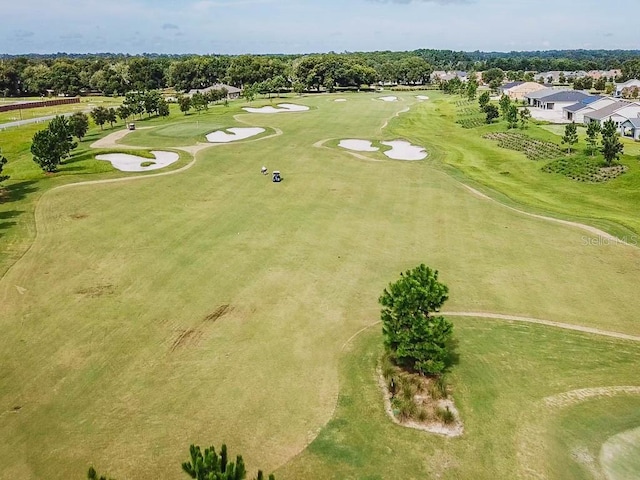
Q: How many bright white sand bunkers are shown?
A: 8